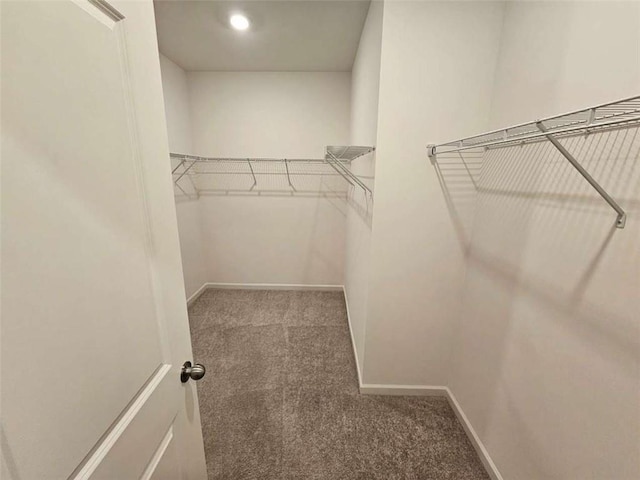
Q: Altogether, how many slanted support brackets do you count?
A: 8